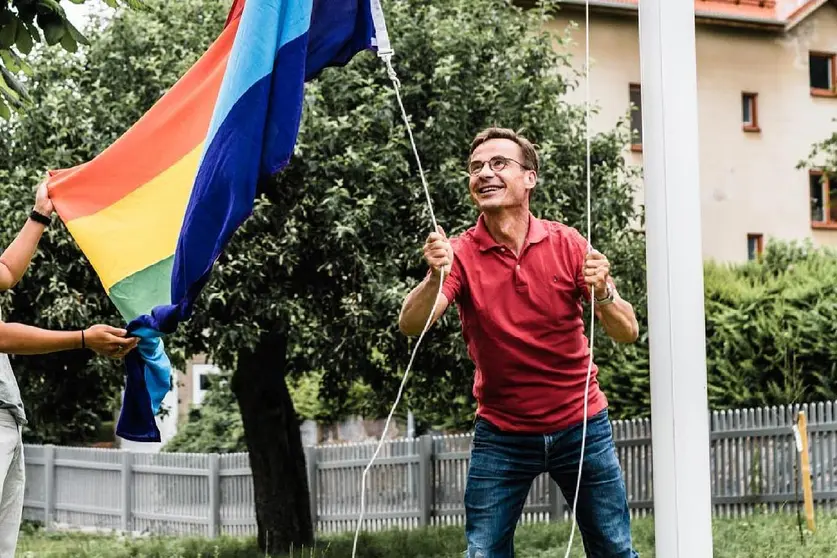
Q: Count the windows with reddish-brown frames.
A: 5